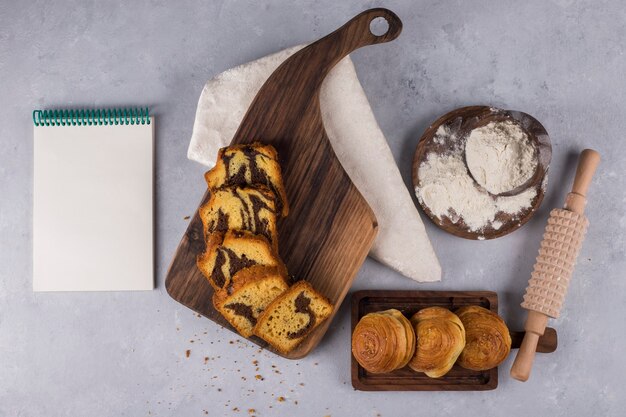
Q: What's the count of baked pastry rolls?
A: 3